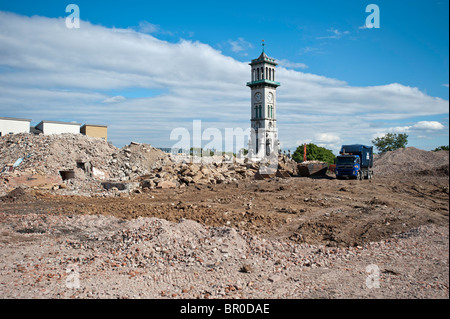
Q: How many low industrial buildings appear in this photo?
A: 3